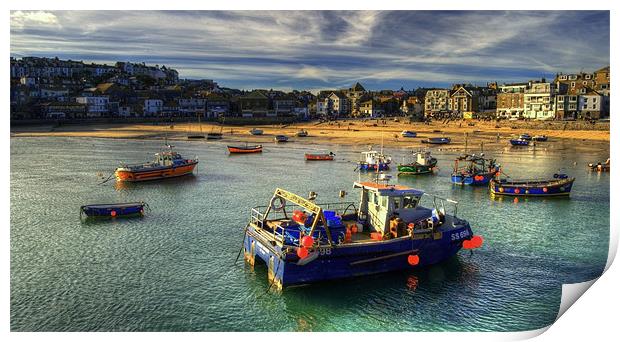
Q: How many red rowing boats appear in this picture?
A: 2